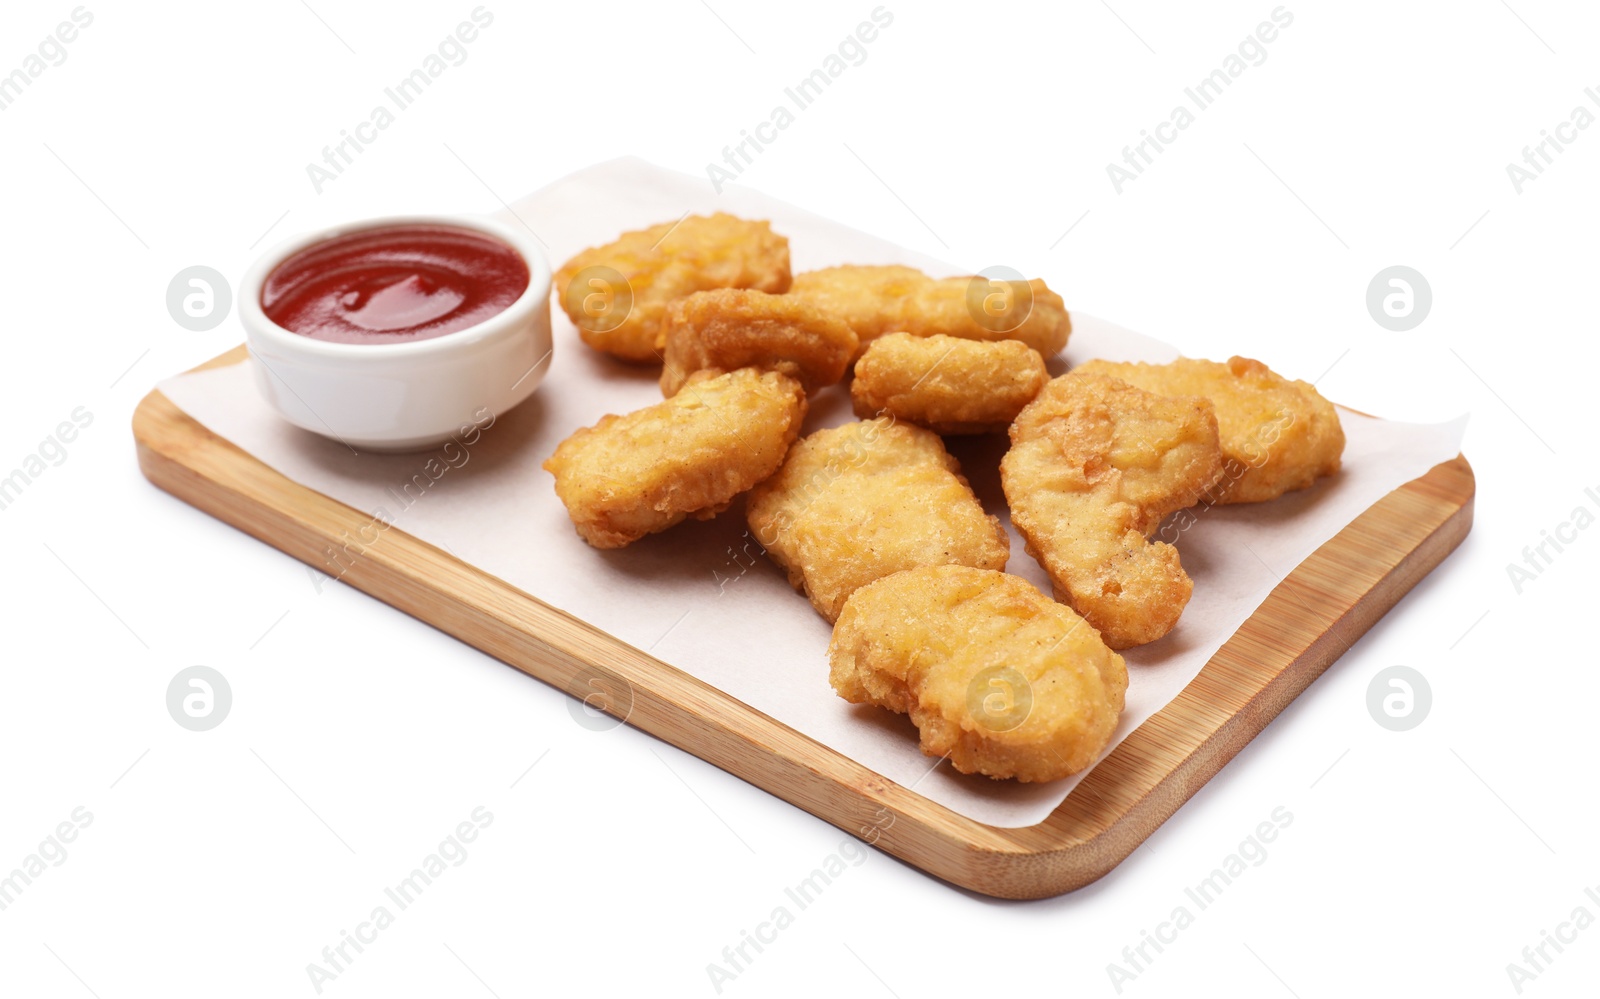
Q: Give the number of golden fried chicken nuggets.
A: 9